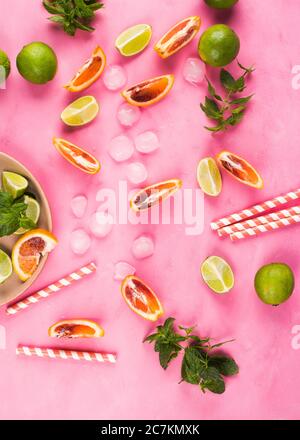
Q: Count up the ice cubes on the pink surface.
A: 11